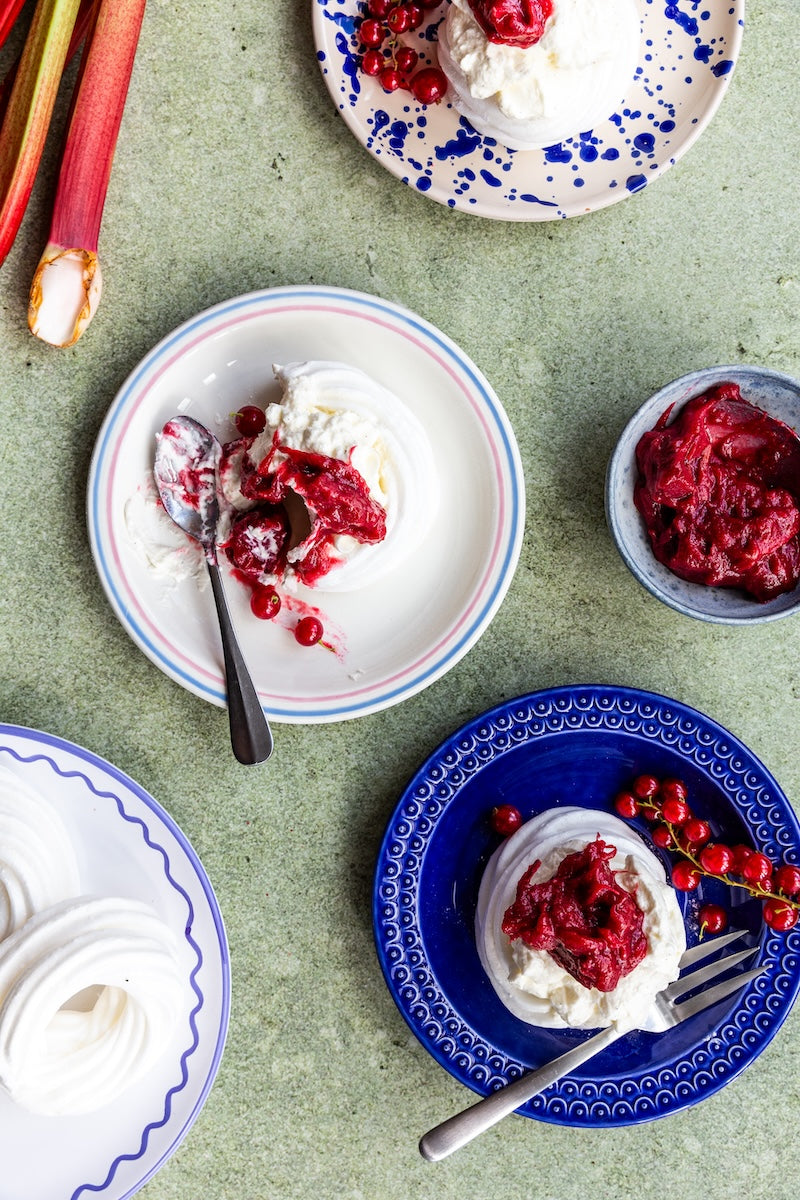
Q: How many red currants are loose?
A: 5